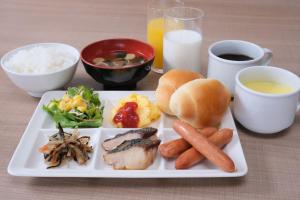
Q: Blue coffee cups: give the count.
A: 0